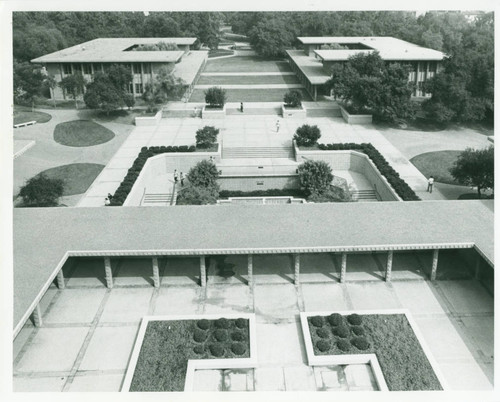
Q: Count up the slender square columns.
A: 11